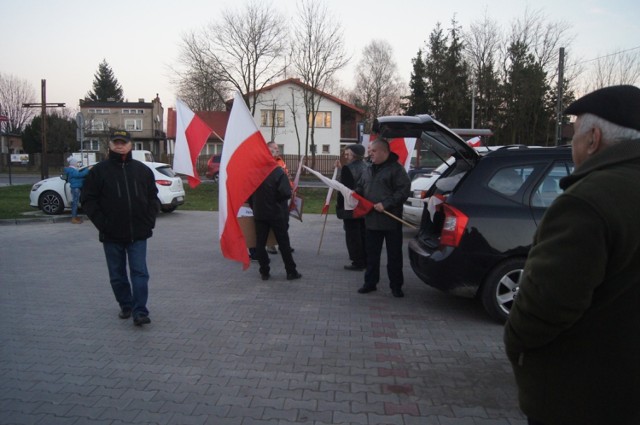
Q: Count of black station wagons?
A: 1